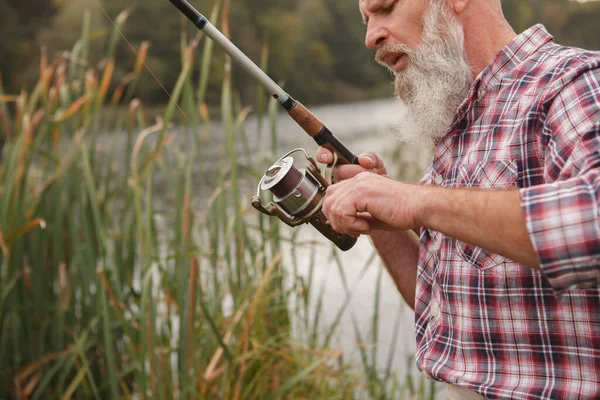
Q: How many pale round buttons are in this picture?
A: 3